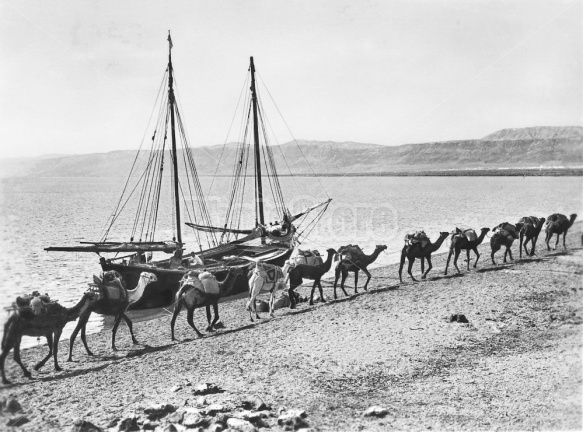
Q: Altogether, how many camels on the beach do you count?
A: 11